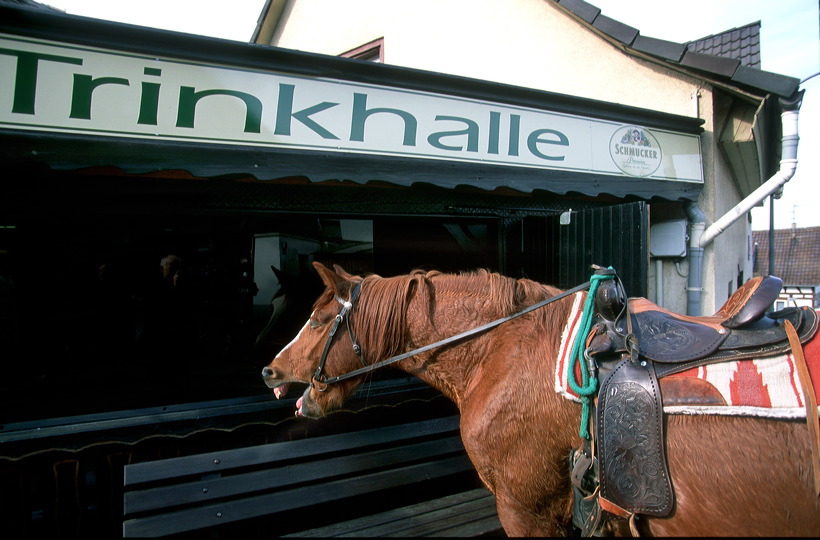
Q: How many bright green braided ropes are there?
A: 1